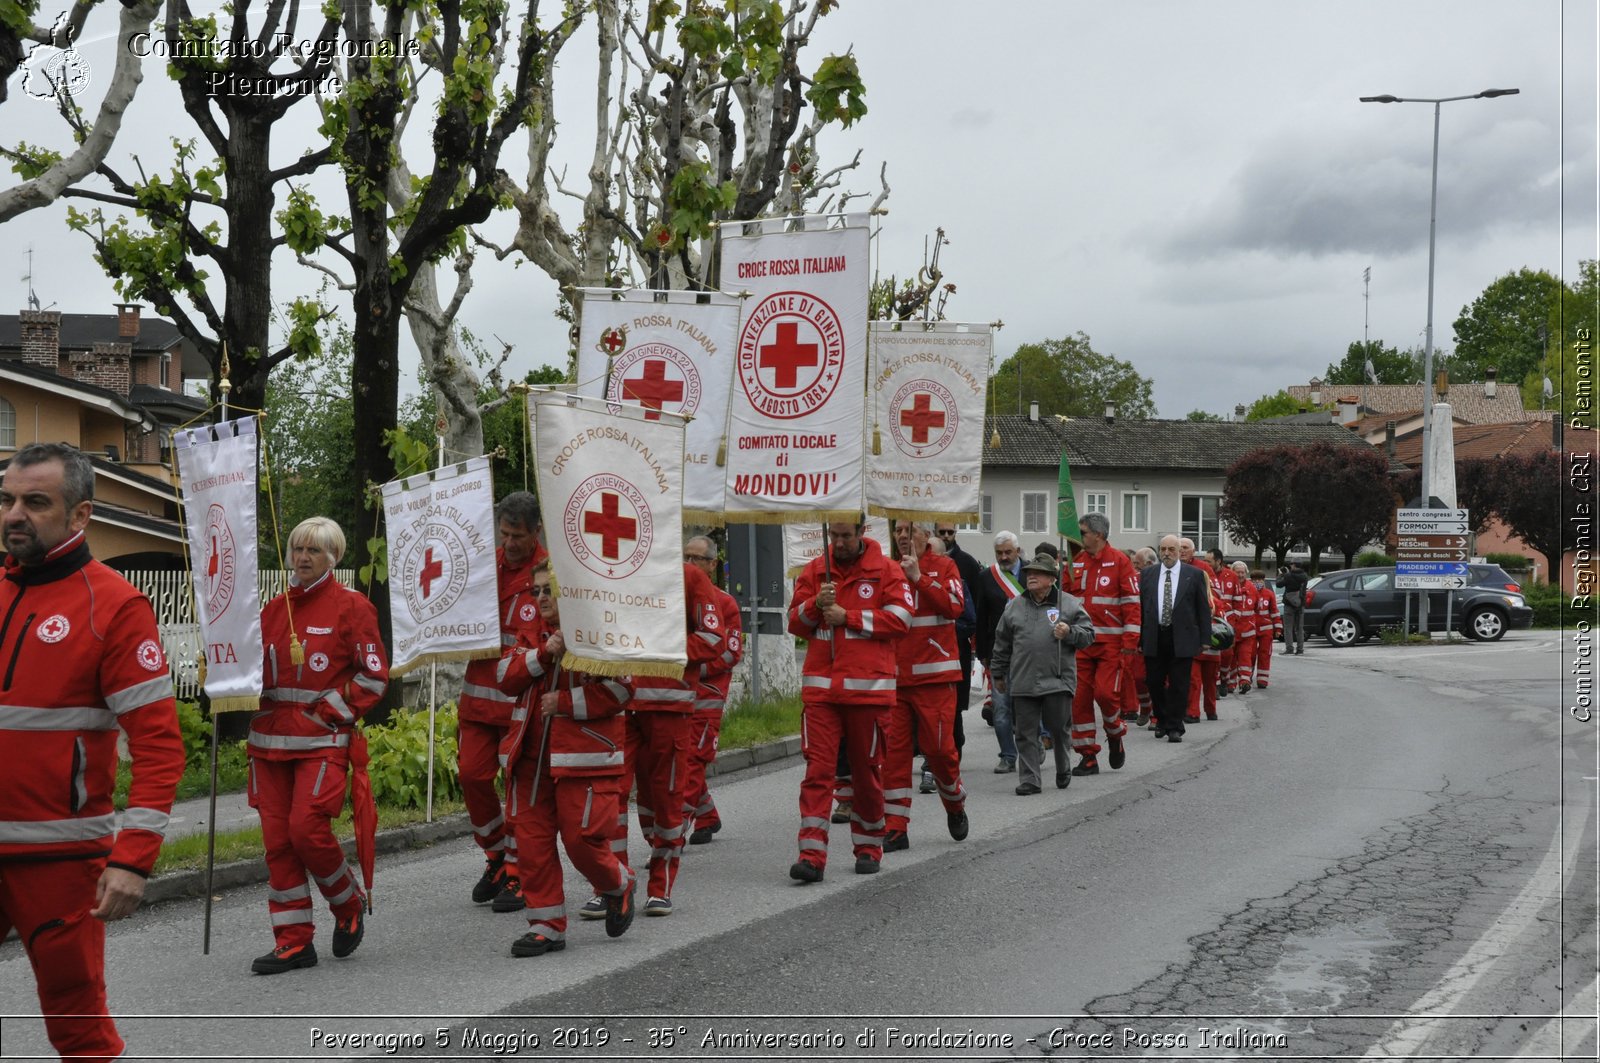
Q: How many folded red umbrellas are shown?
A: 1